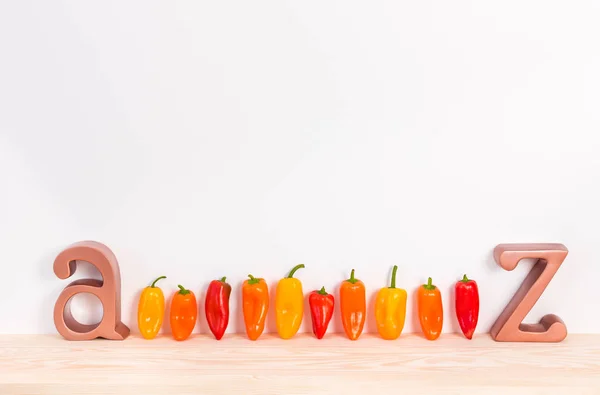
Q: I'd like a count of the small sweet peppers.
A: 10